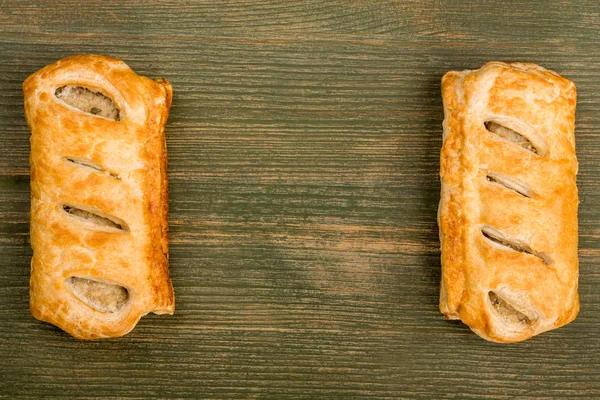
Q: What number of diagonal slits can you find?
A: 8